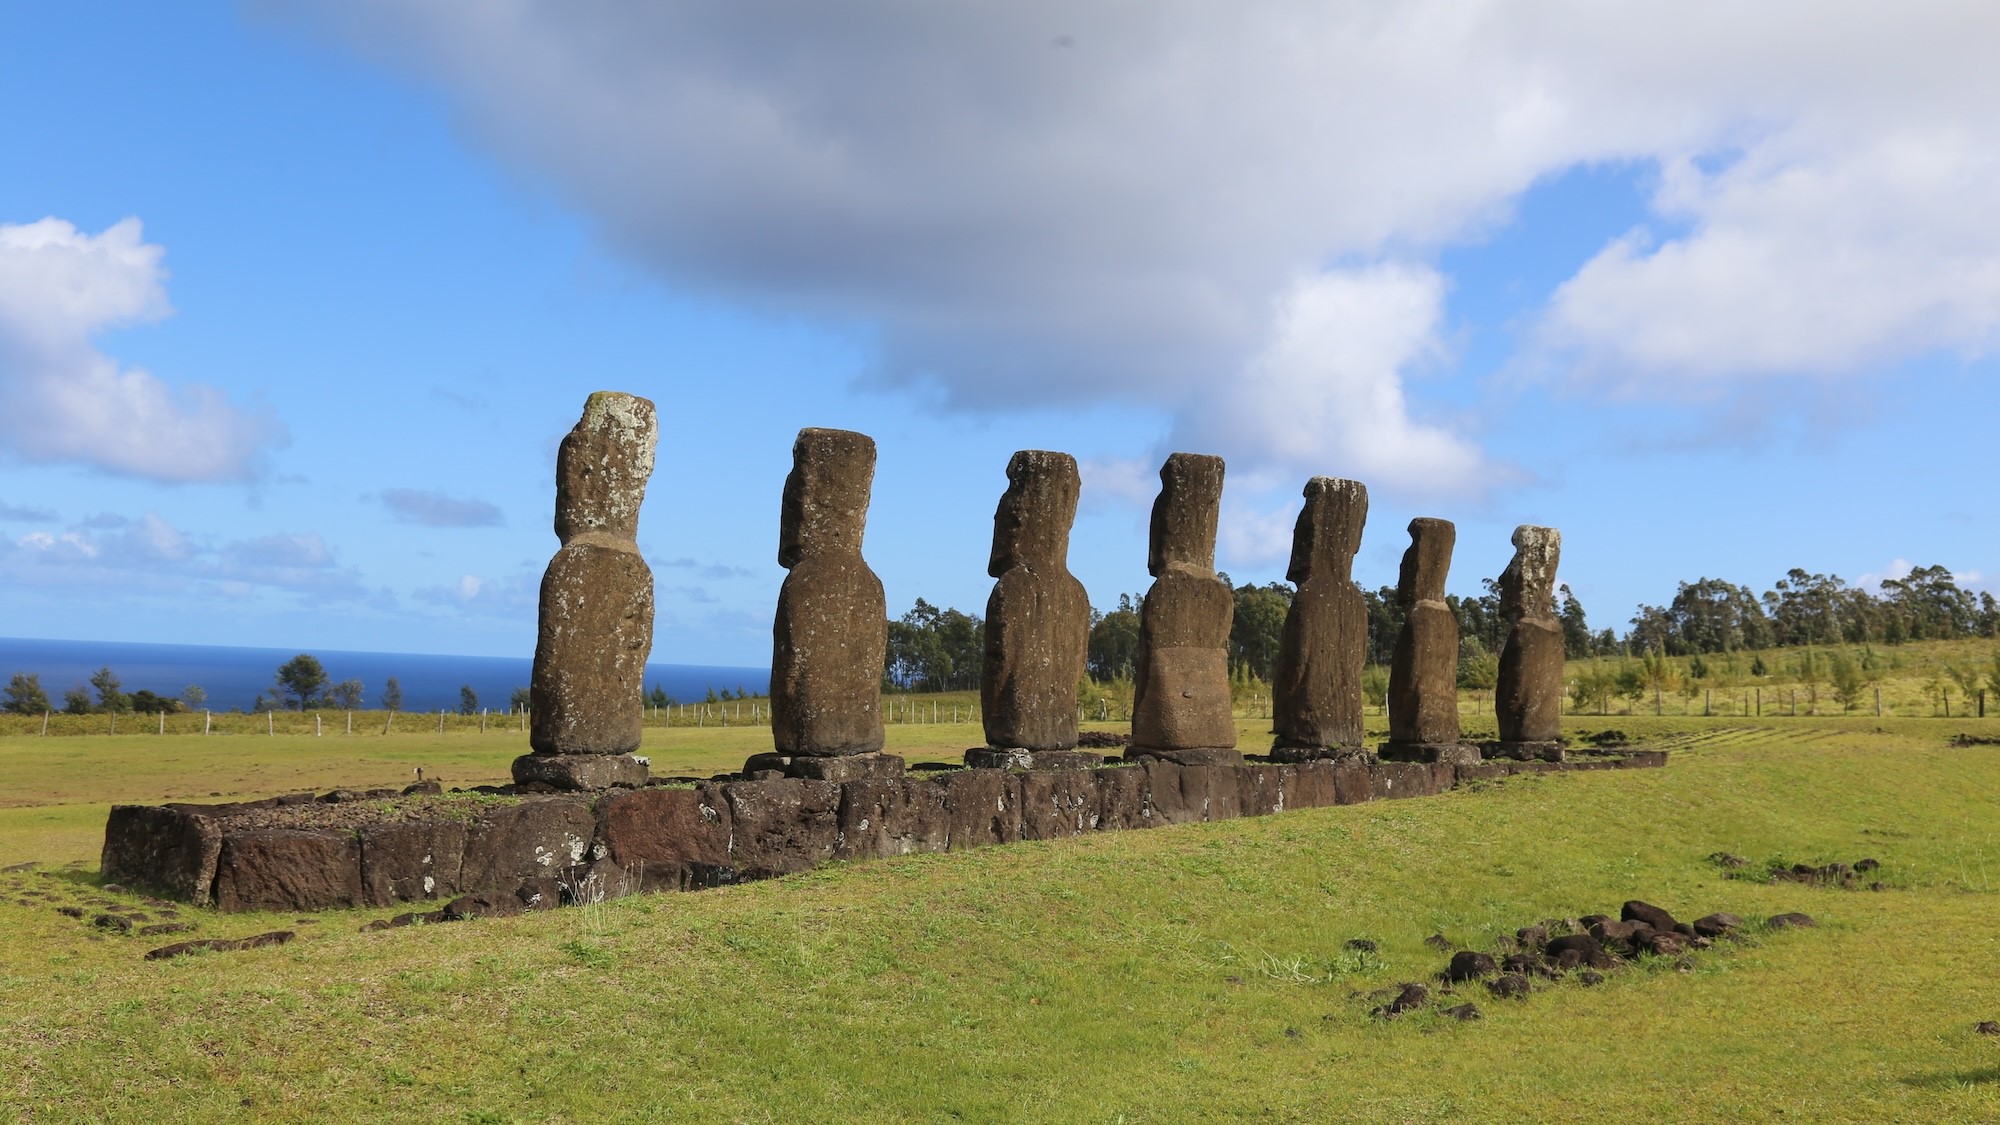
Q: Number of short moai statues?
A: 2